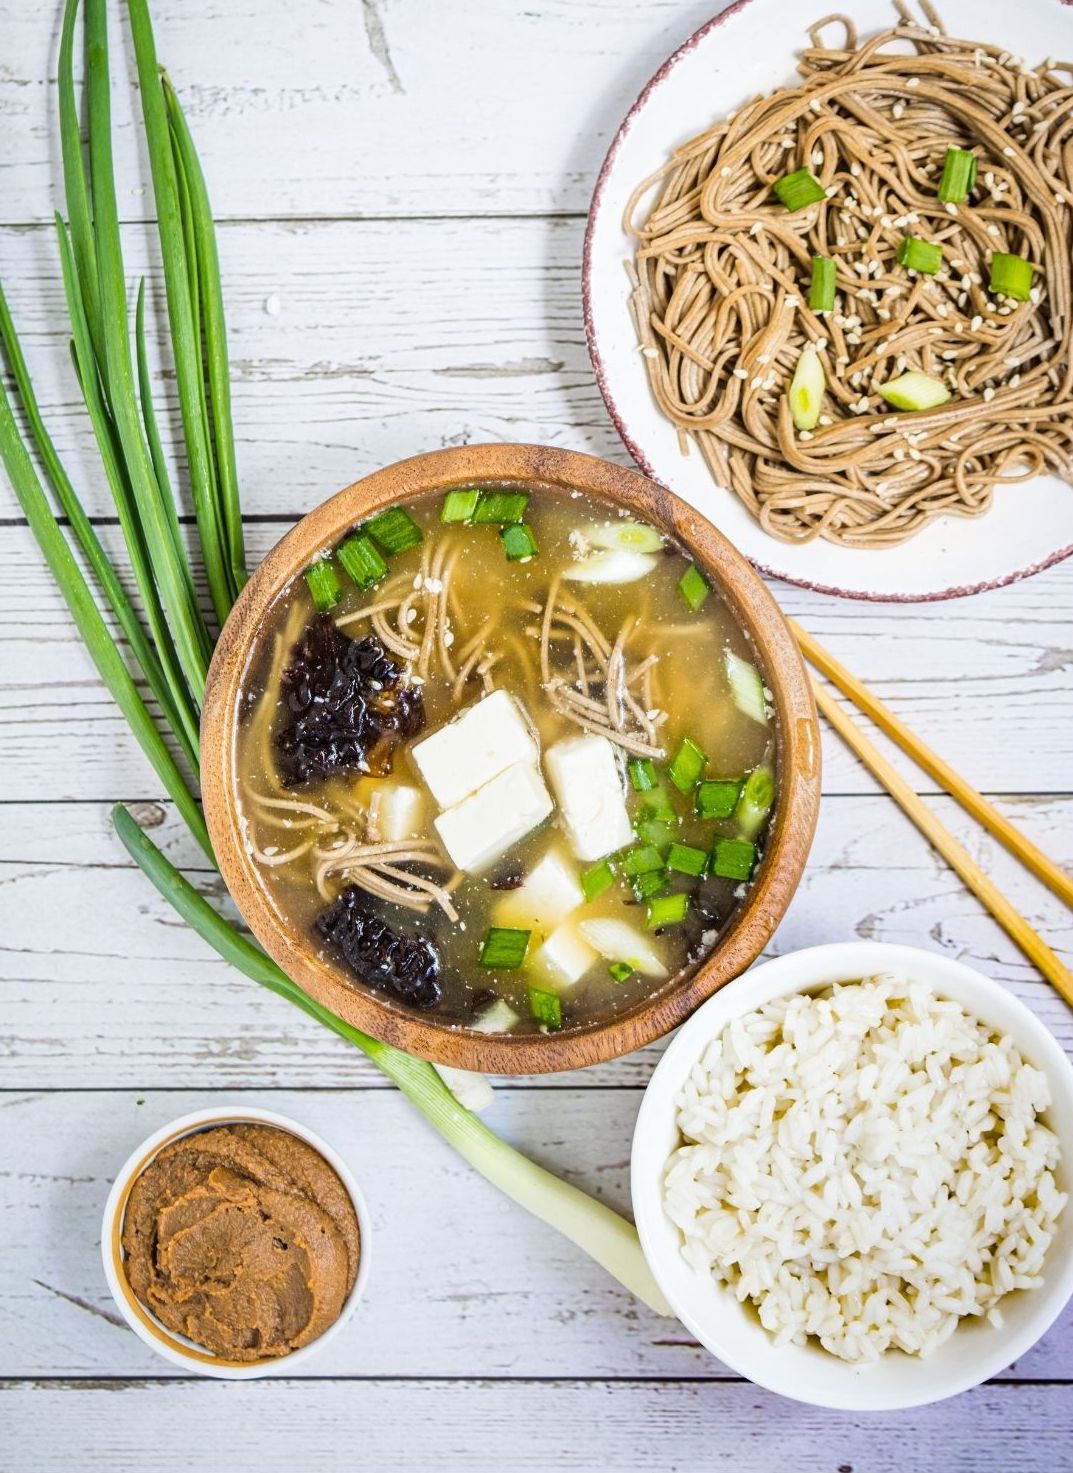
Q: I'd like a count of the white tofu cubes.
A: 6